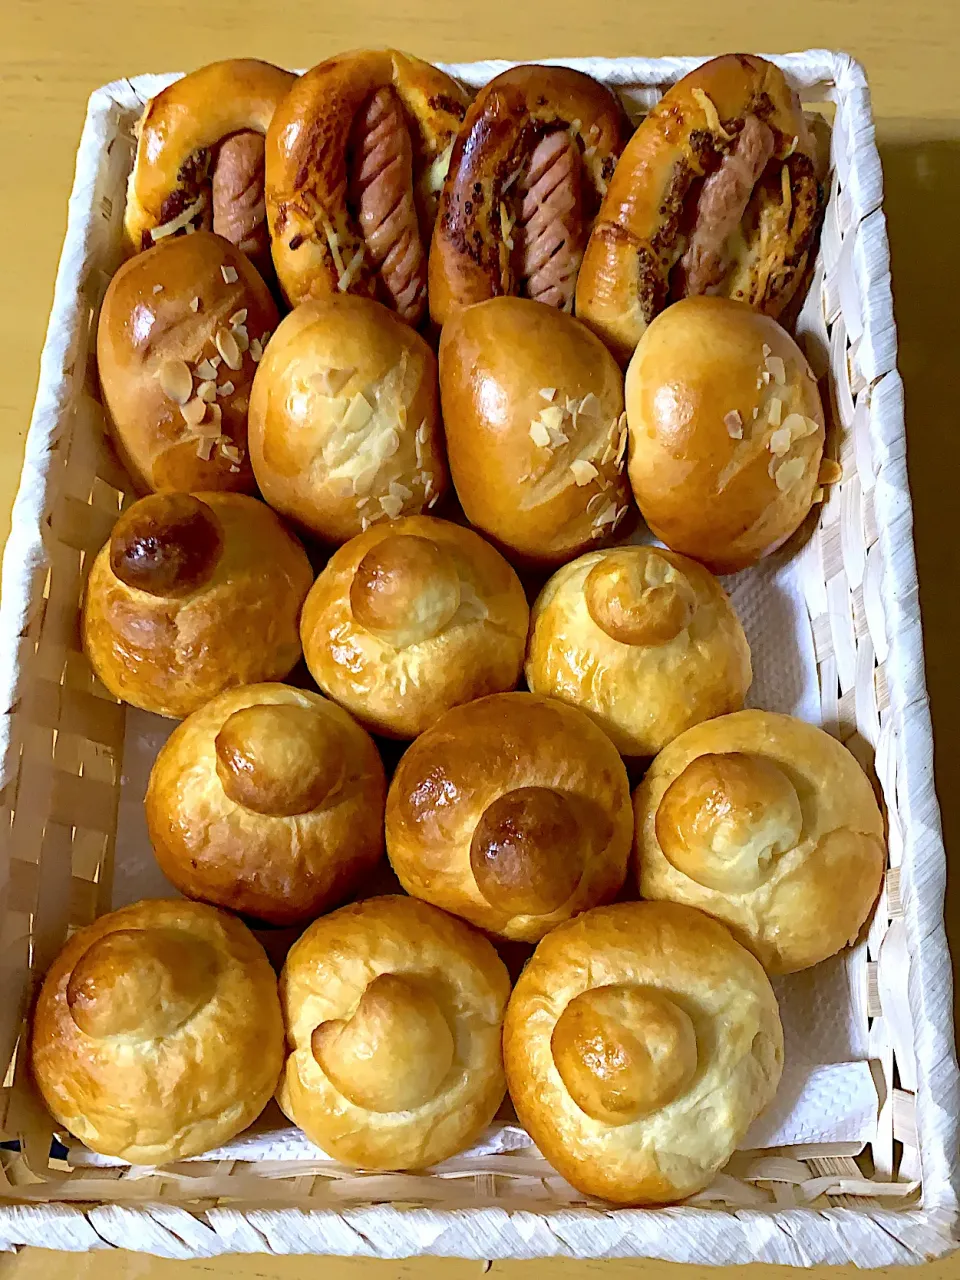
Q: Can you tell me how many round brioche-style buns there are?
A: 9